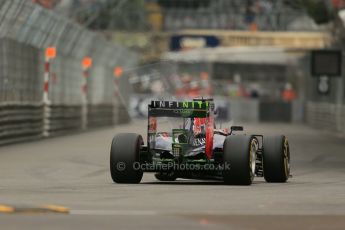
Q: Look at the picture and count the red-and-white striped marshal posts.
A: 3